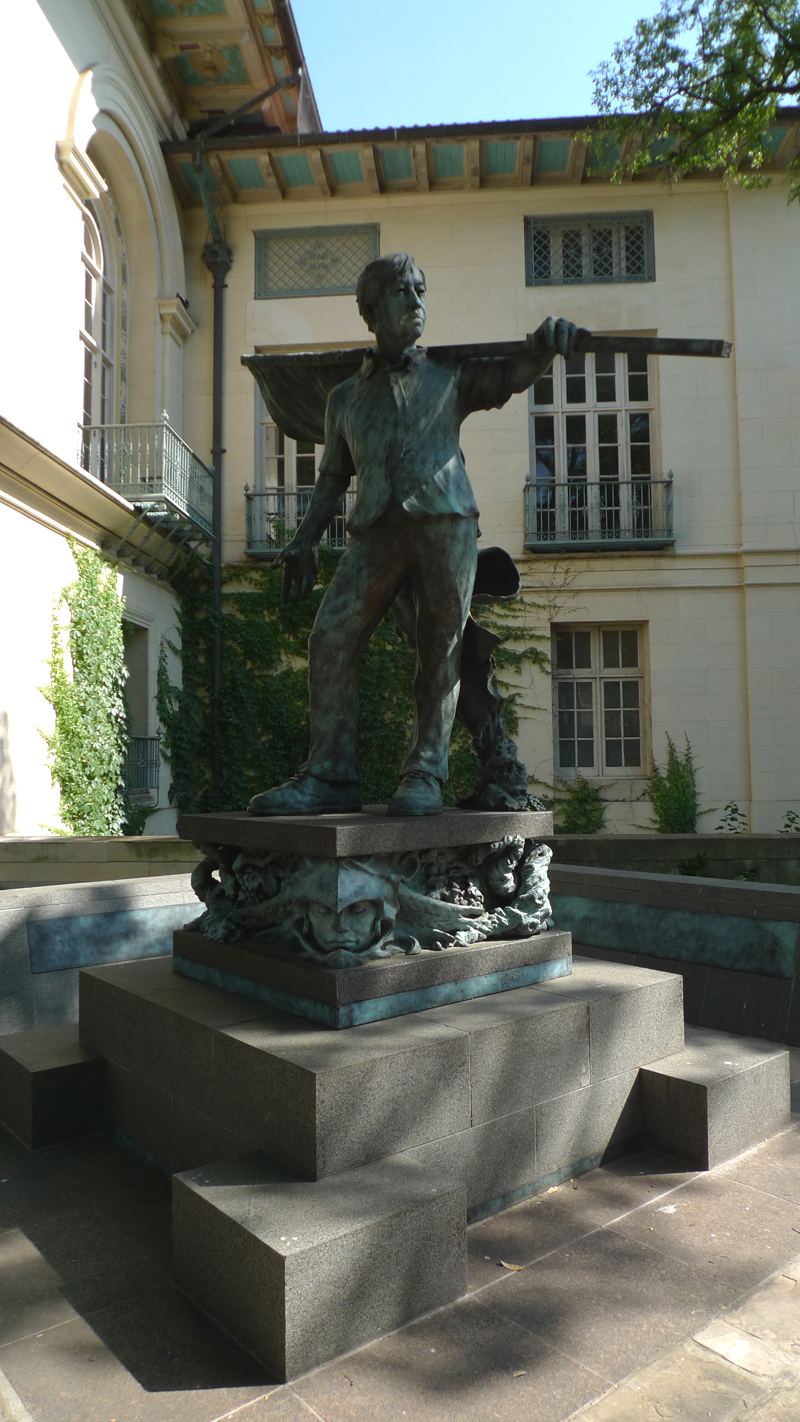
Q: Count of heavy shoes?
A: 2